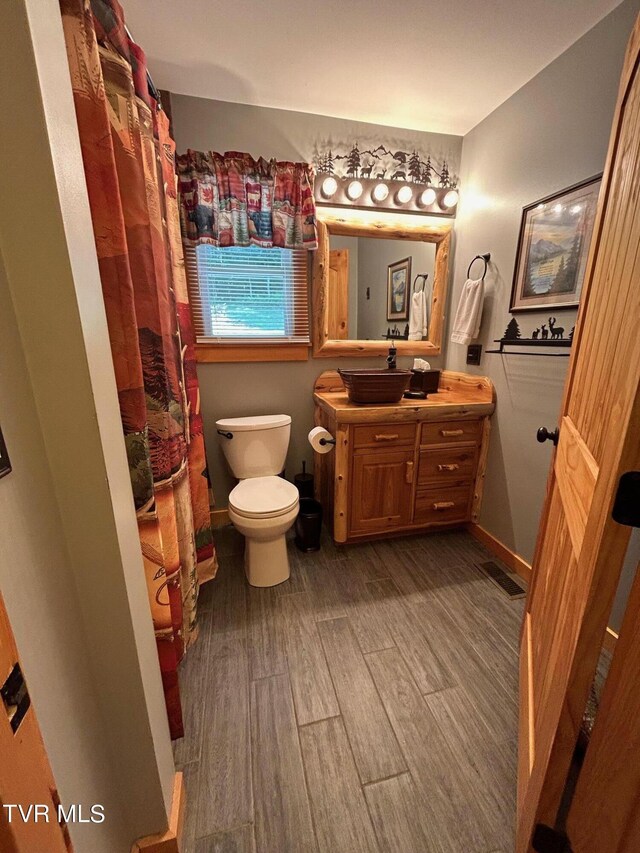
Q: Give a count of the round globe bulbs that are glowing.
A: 6